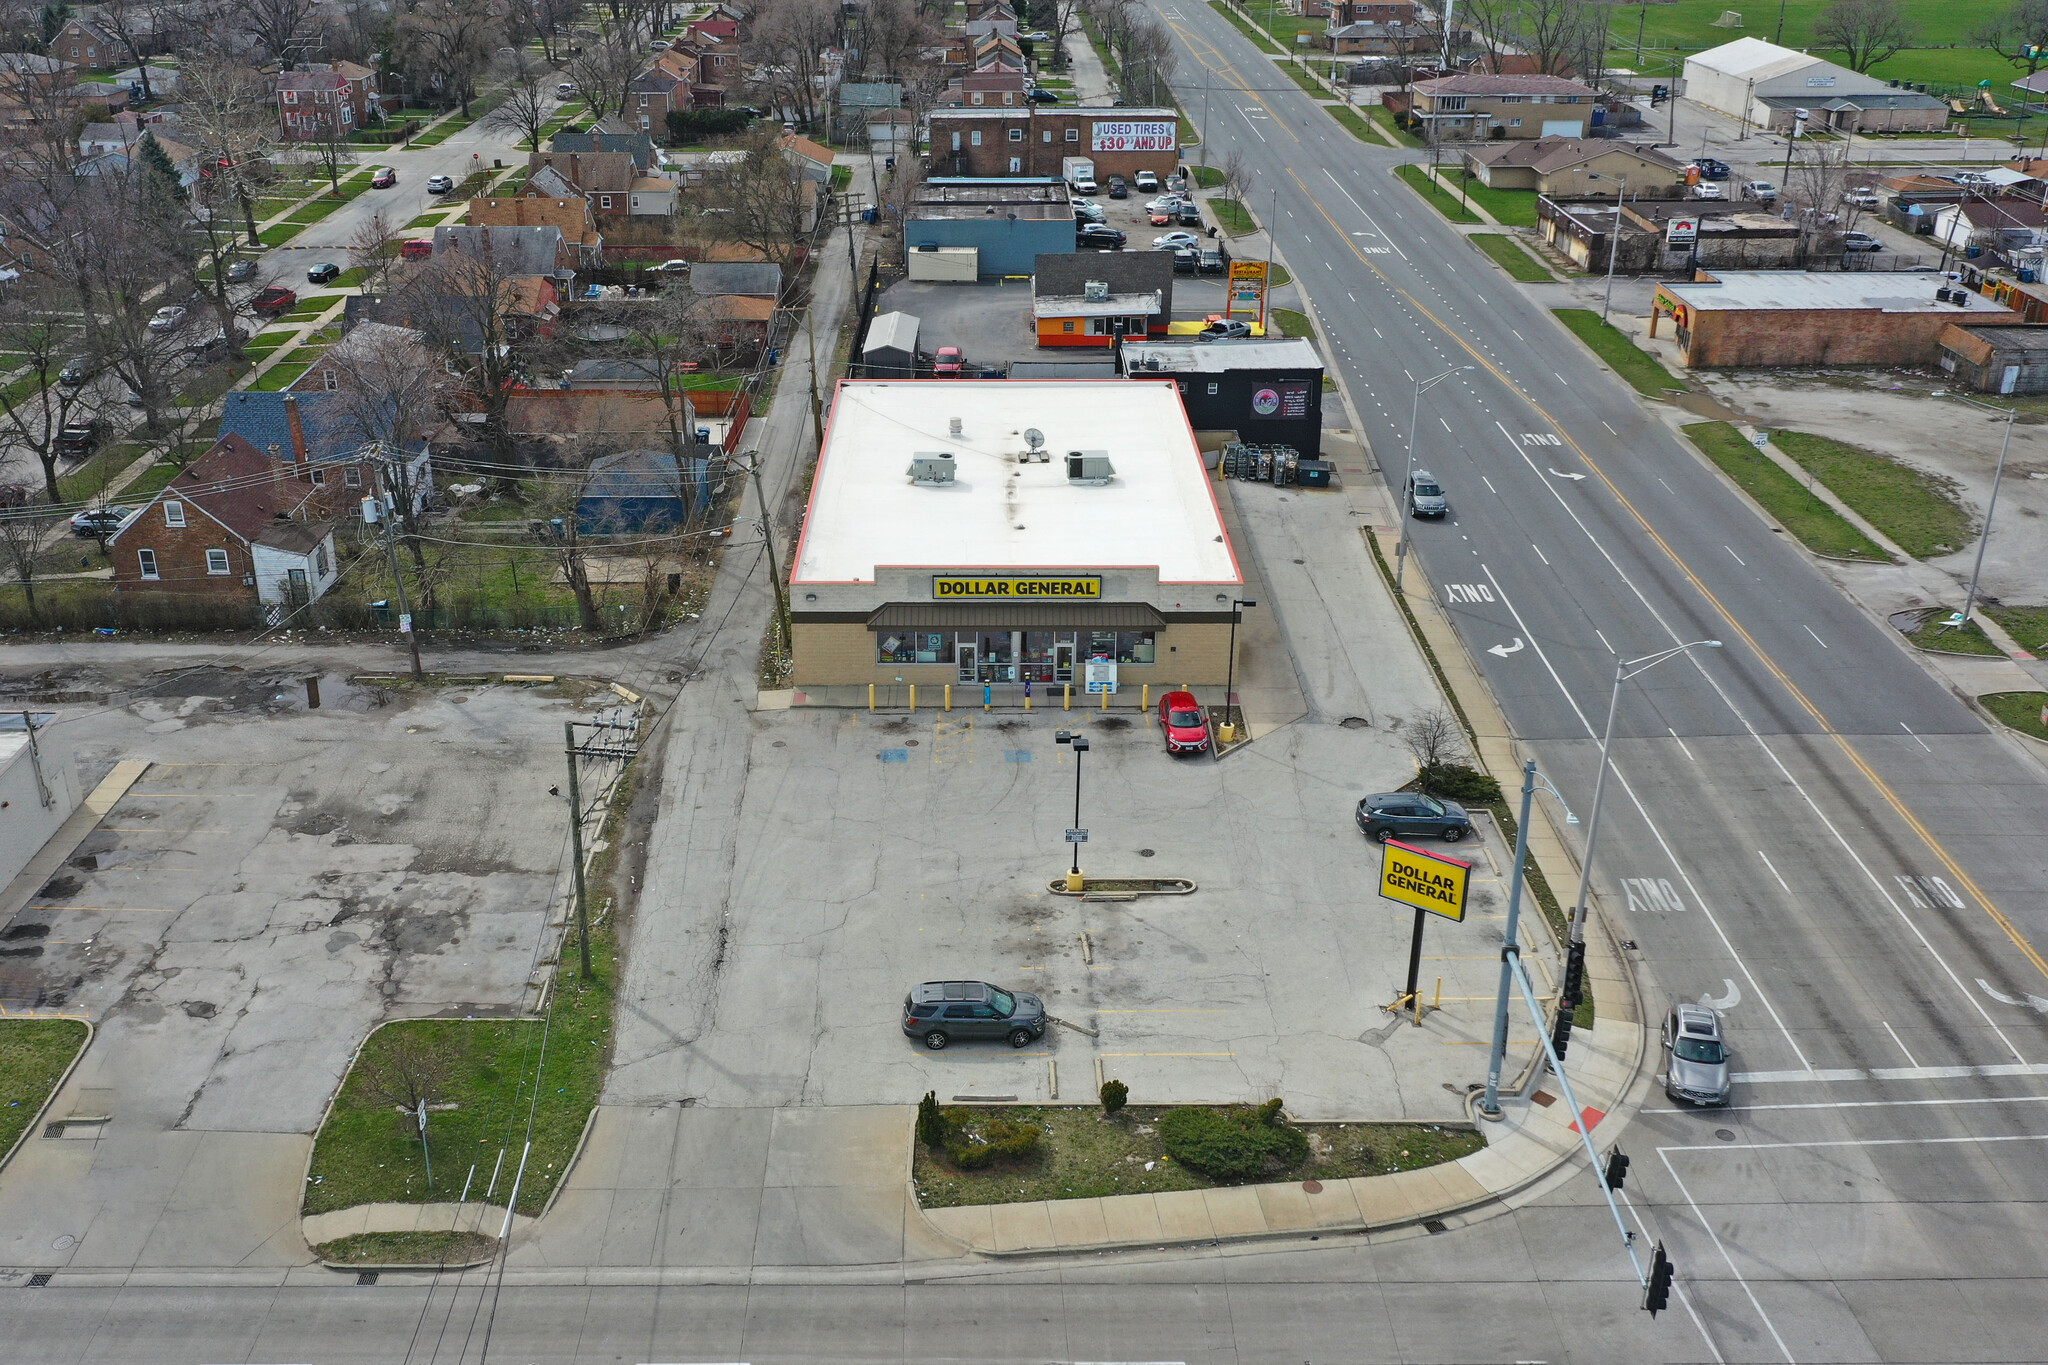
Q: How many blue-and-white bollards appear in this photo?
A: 2